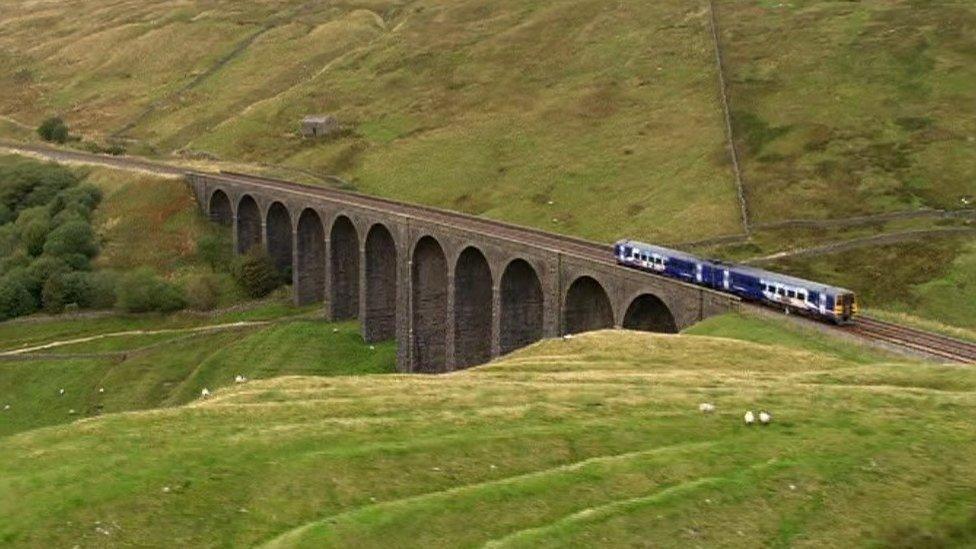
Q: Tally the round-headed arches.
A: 11